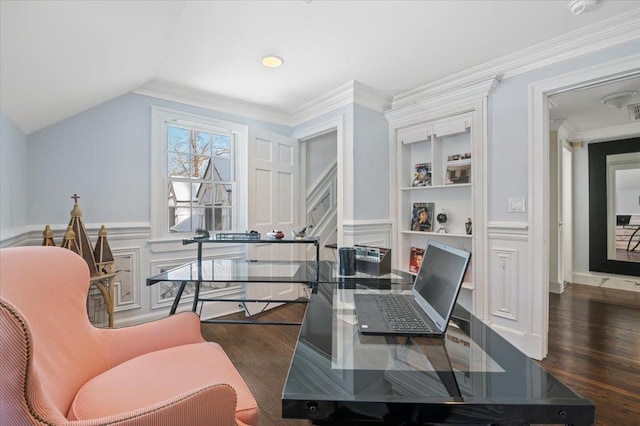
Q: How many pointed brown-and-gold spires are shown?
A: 4